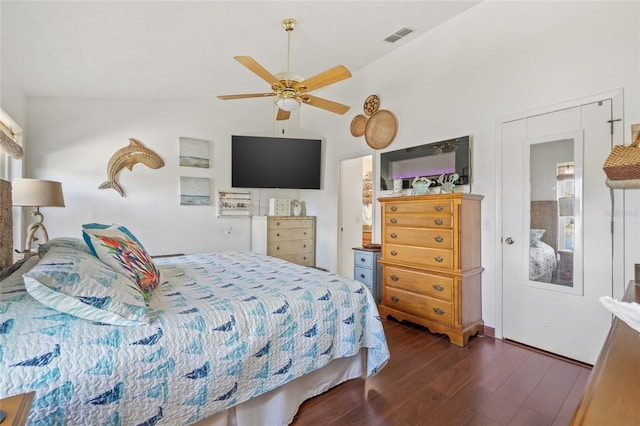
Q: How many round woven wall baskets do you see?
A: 3